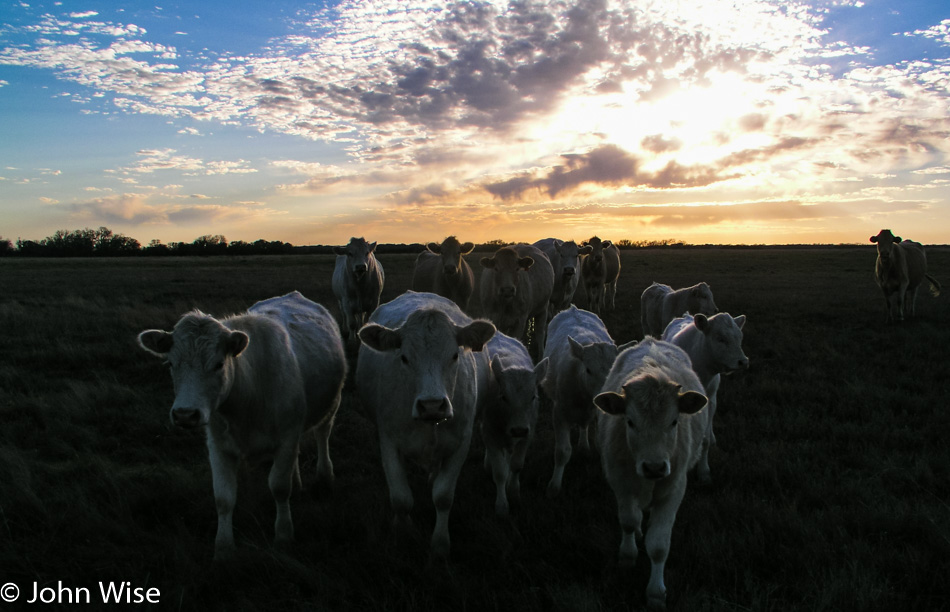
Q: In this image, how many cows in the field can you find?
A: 13